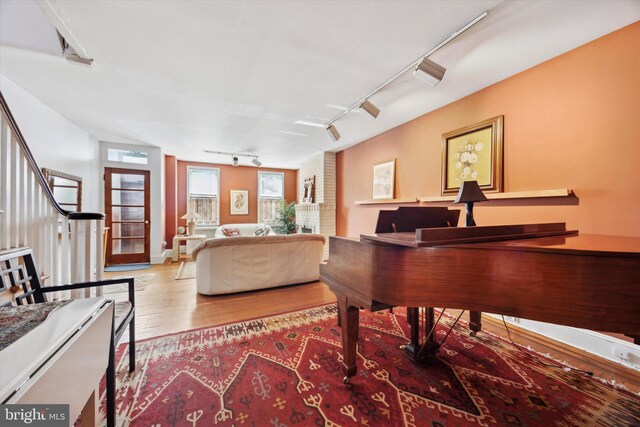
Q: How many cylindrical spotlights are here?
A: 5